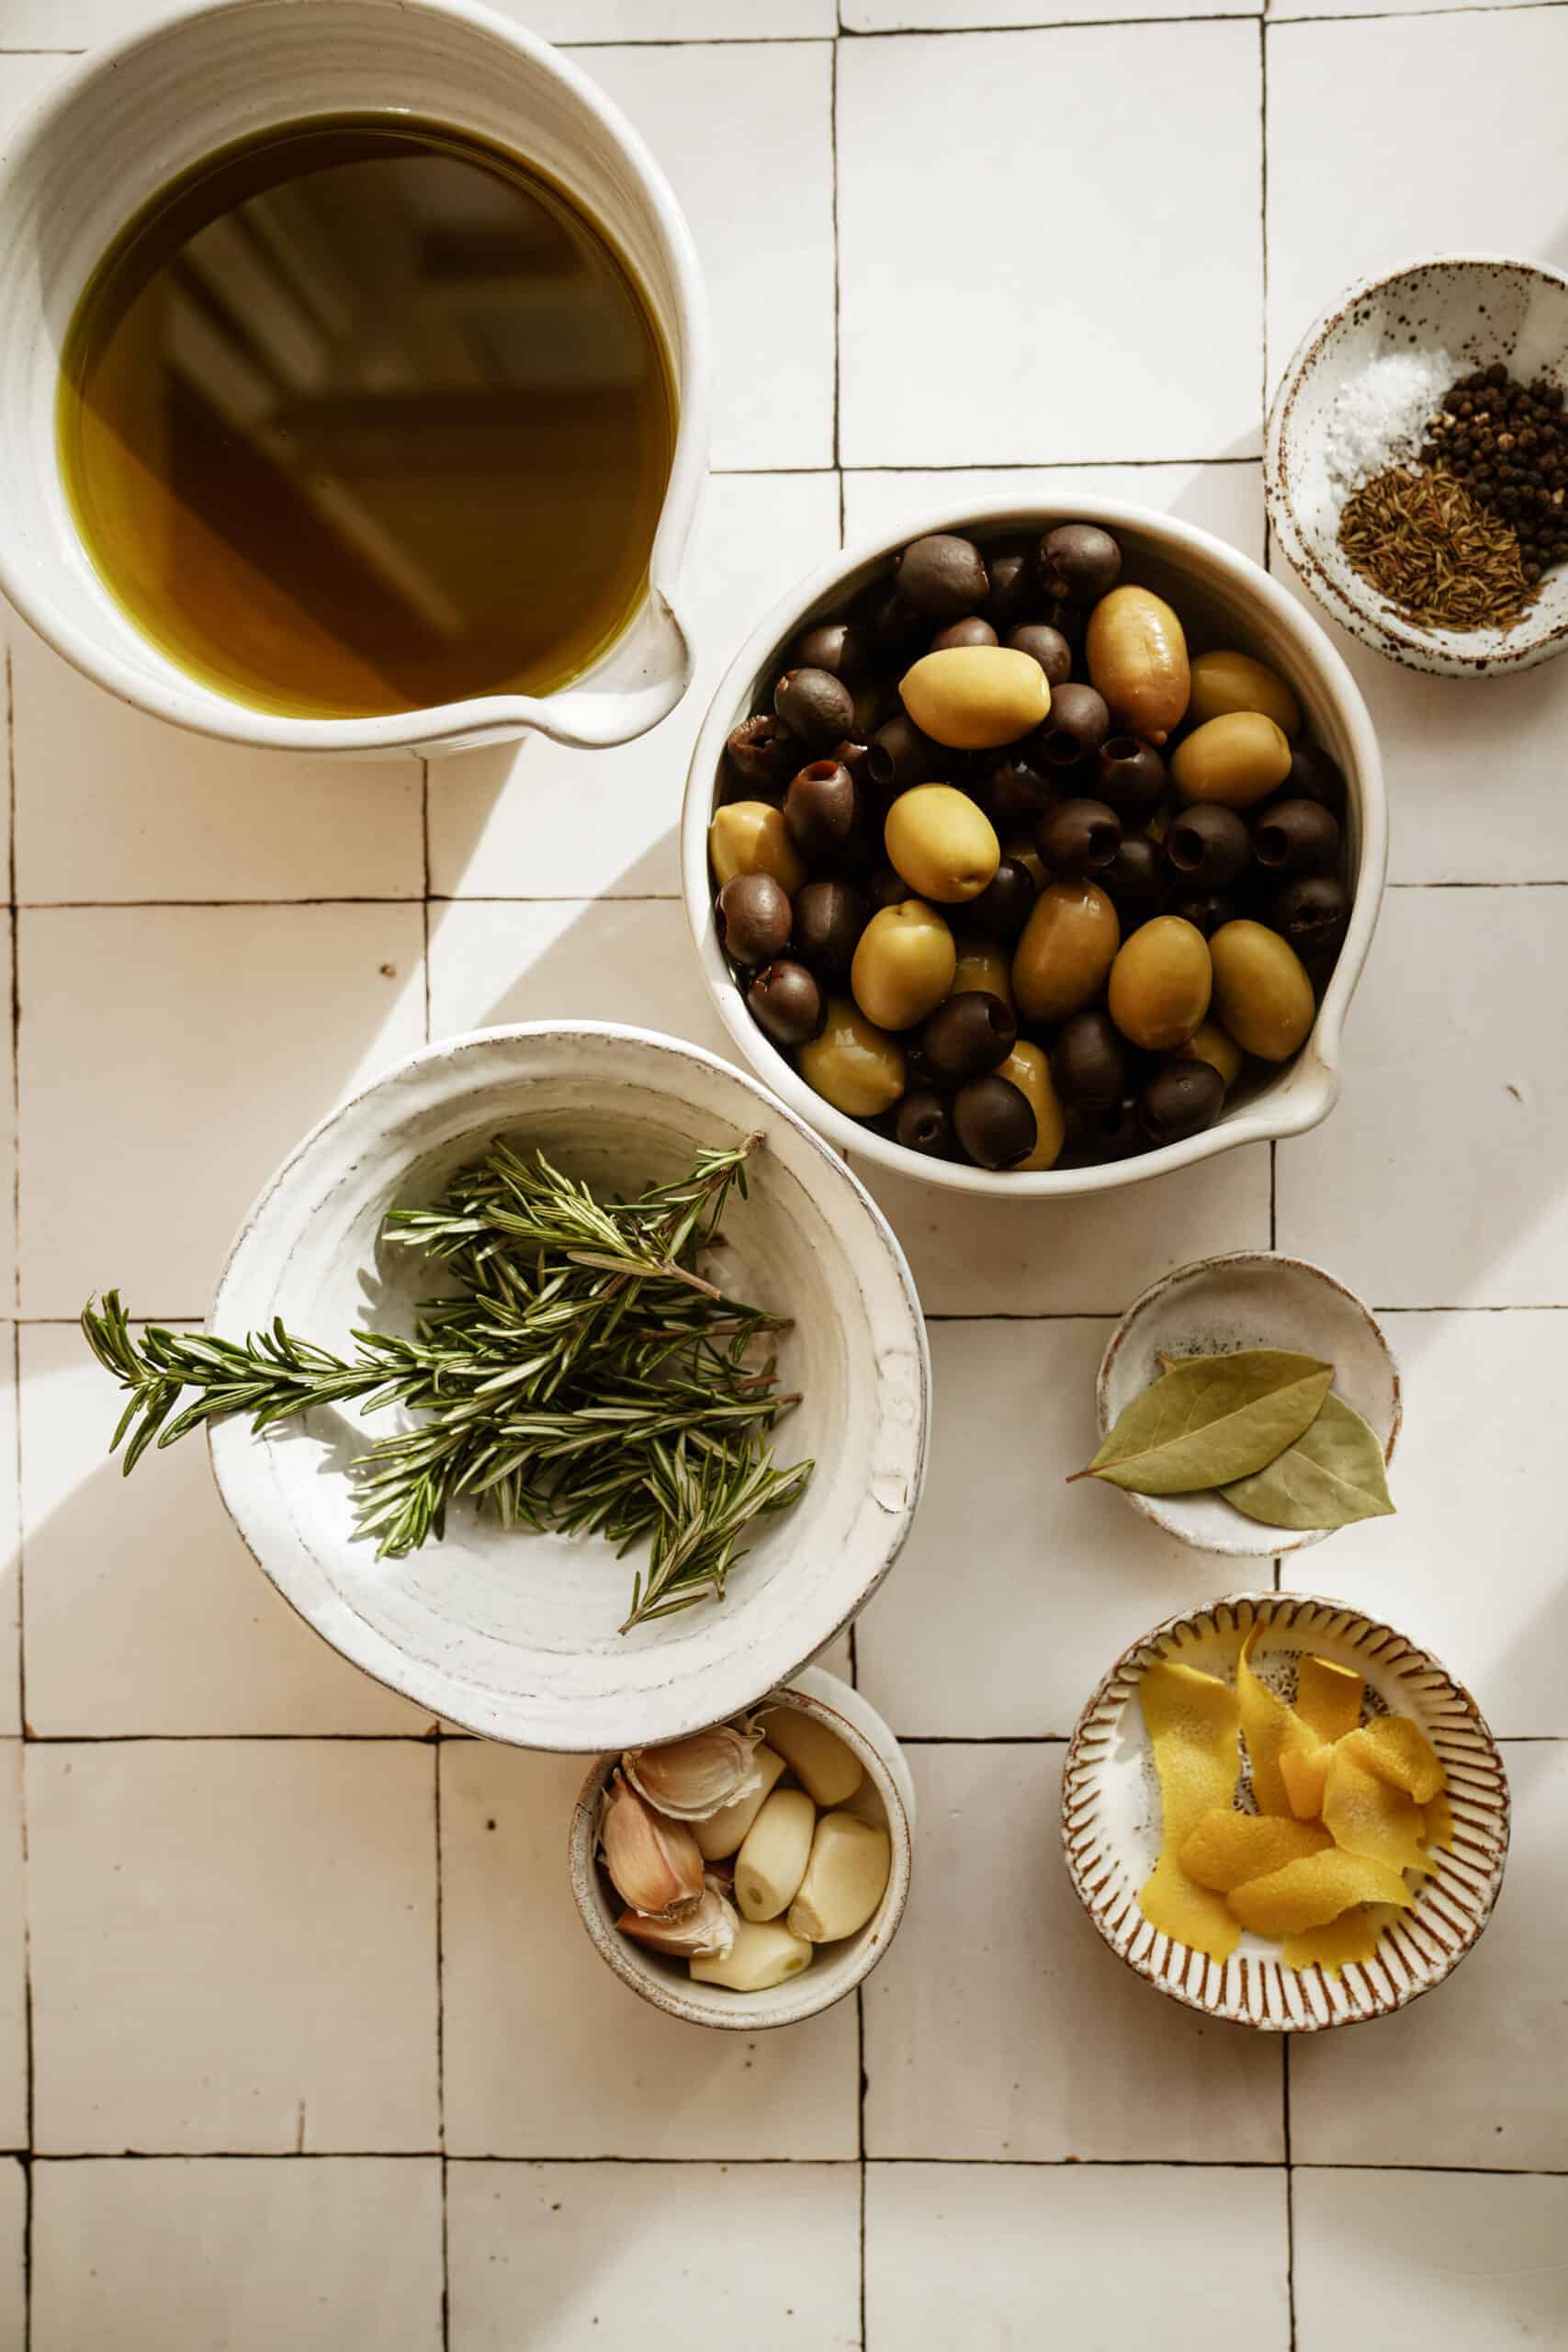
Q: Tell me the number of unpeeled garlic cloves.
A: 3